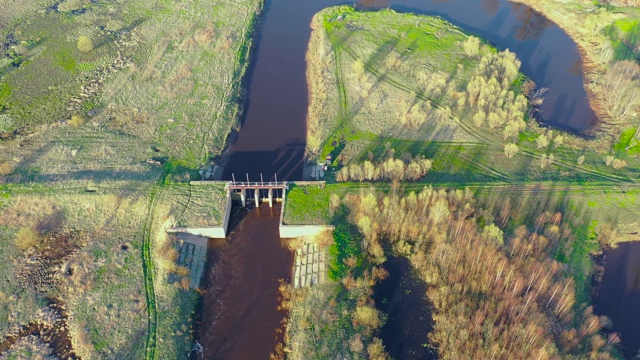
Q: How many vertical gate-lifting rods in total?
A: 4